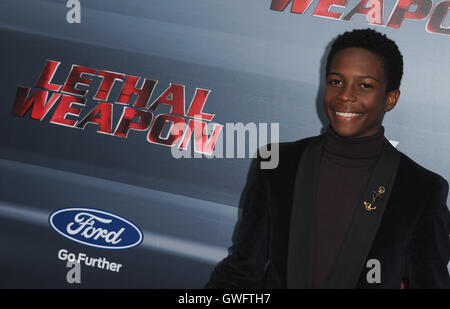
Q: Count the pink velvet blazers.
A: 0